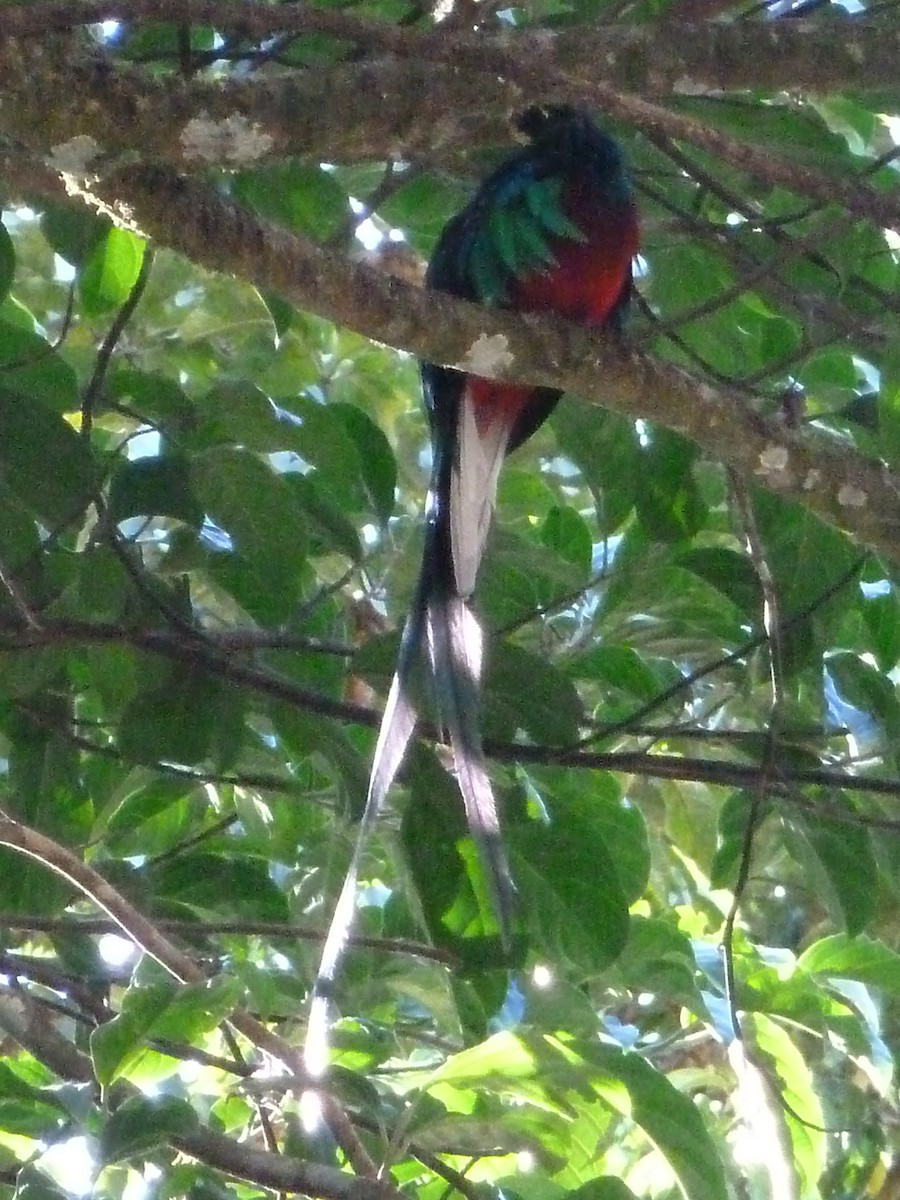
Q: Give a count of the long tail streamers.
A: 2